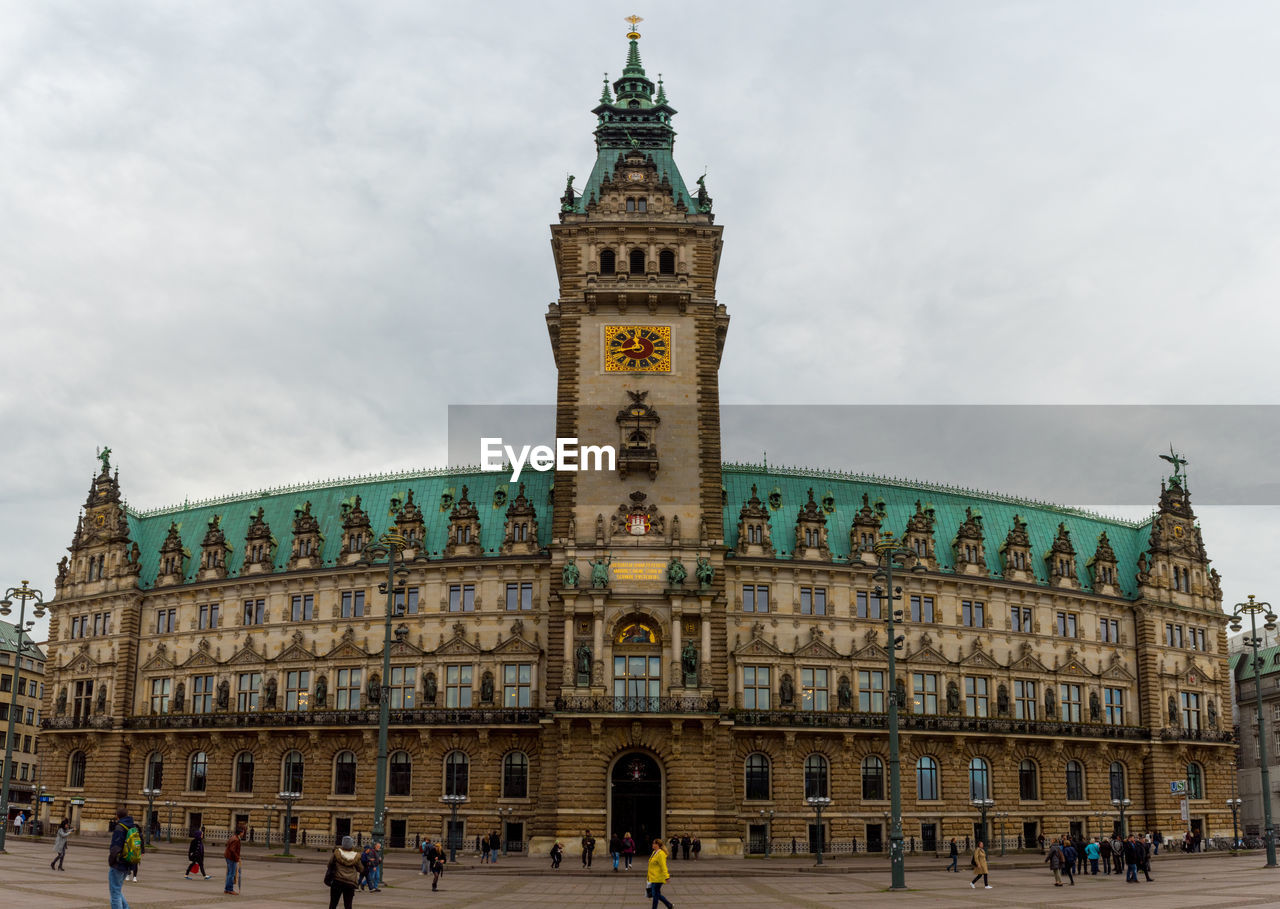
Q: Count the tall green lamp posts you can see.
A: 4